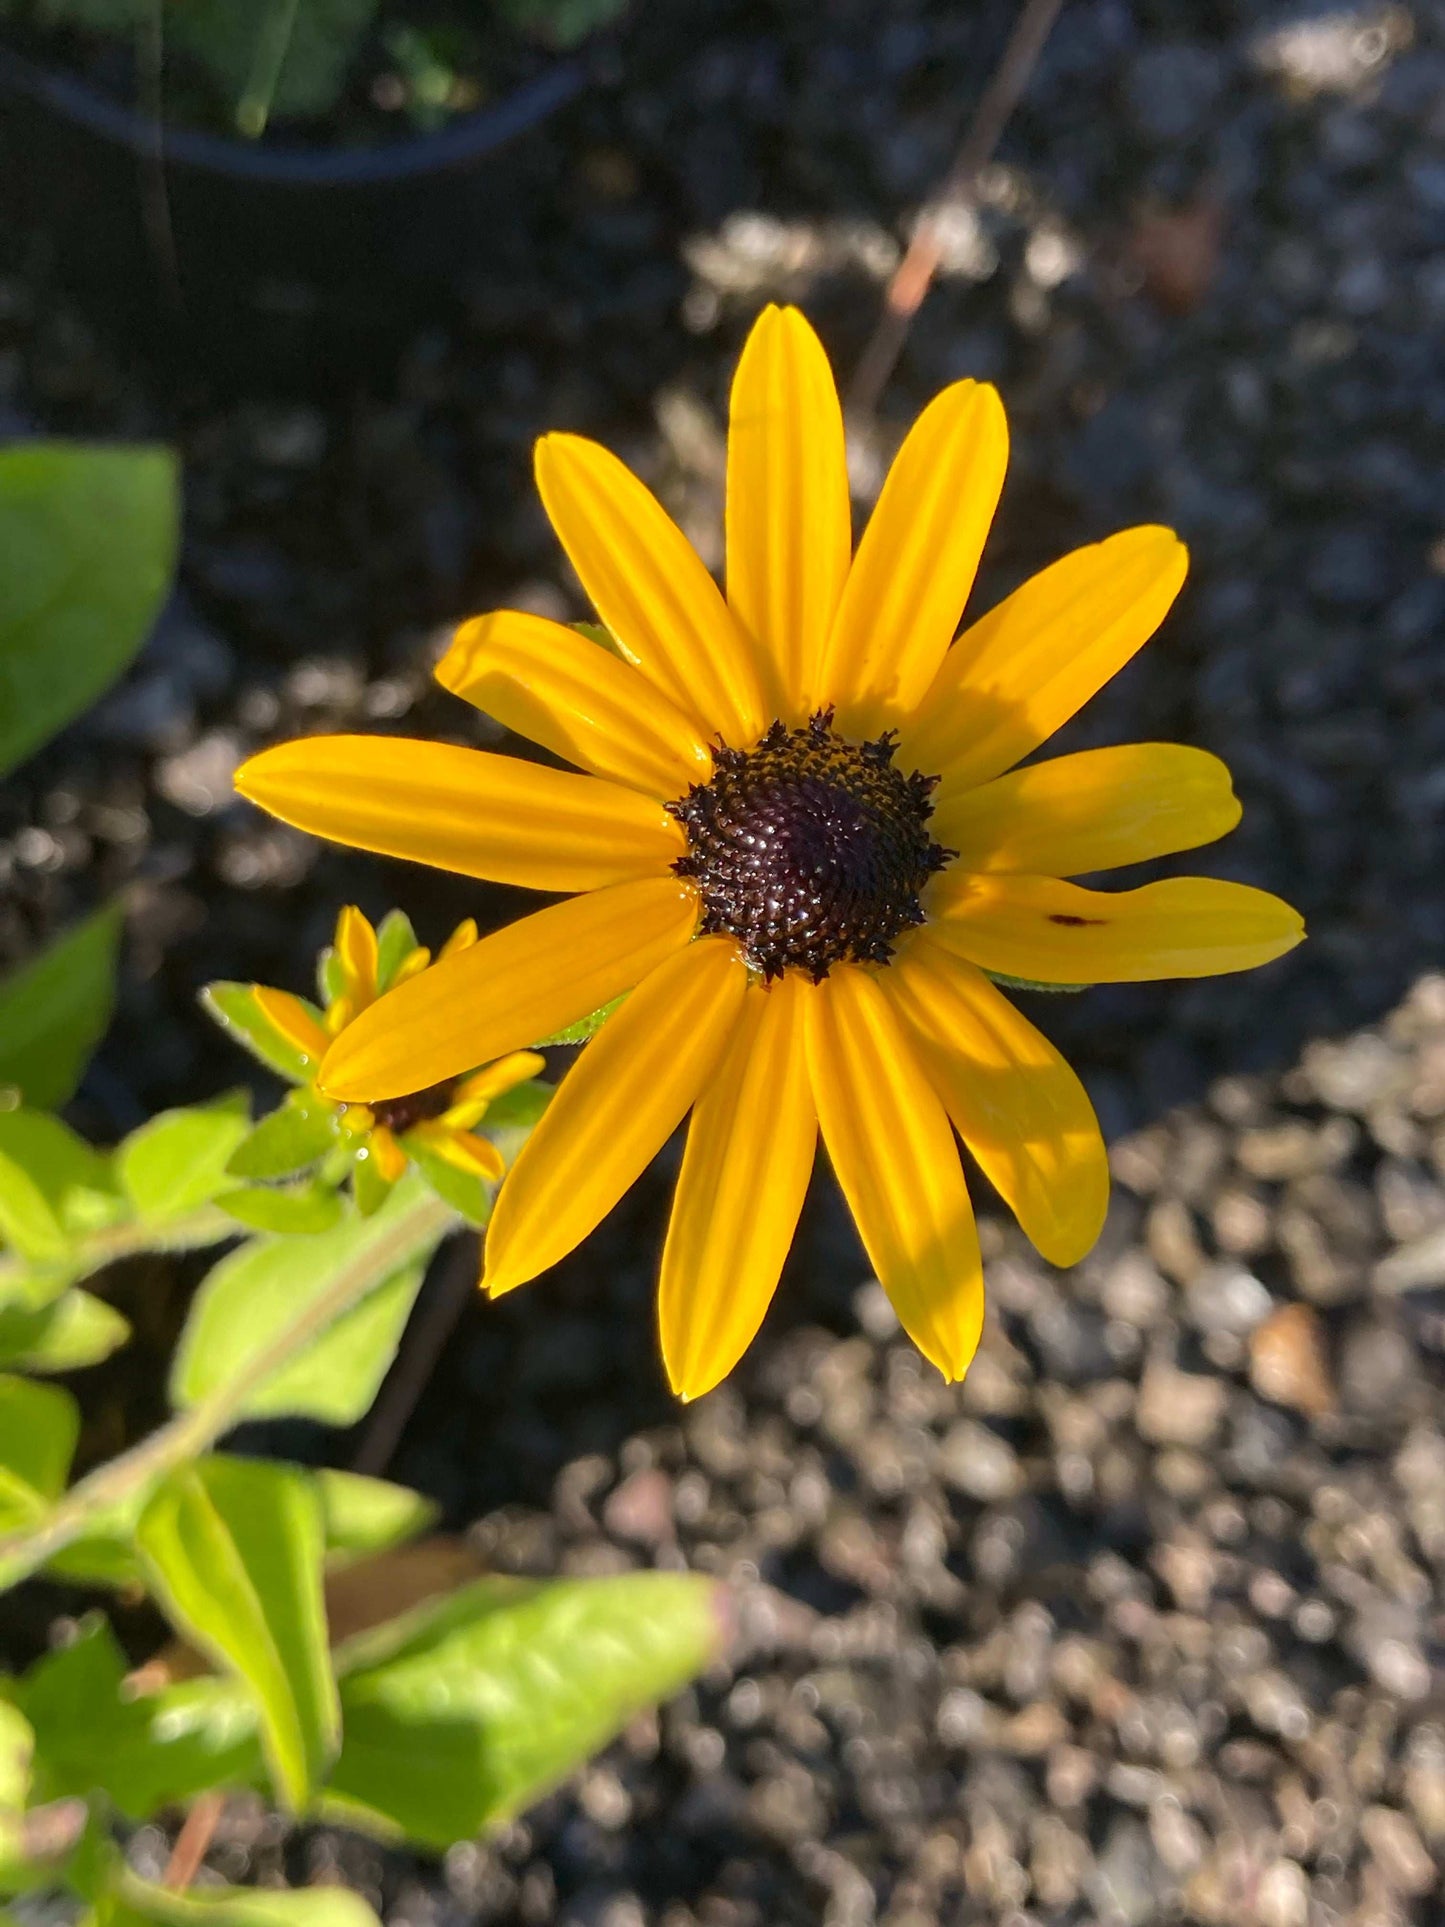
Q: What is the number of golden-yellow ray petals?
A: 13